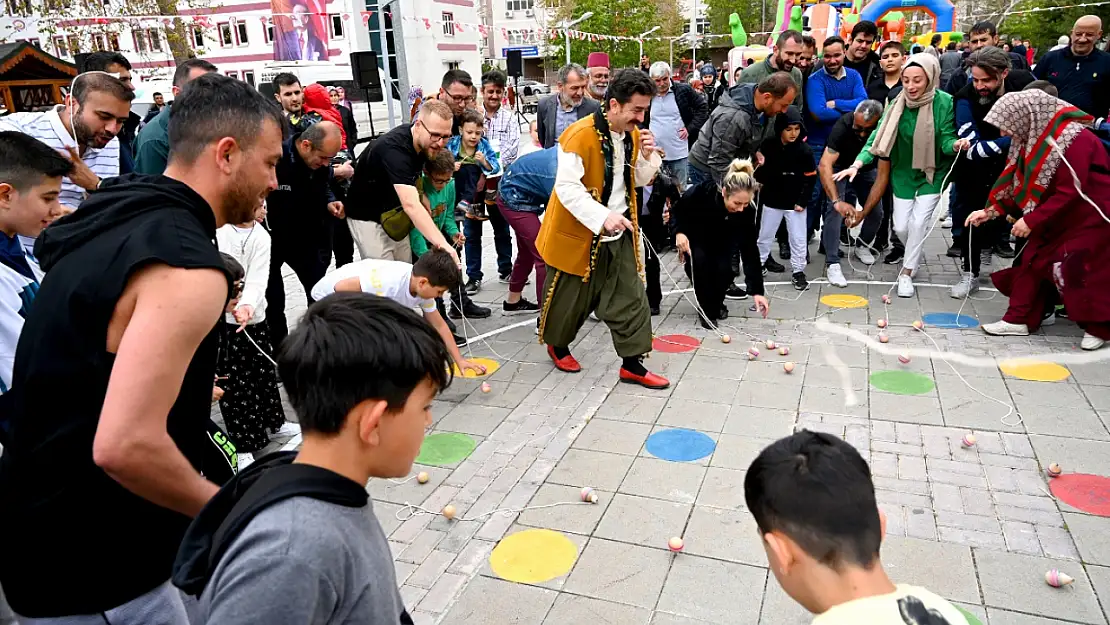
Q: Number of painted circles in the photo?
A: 11